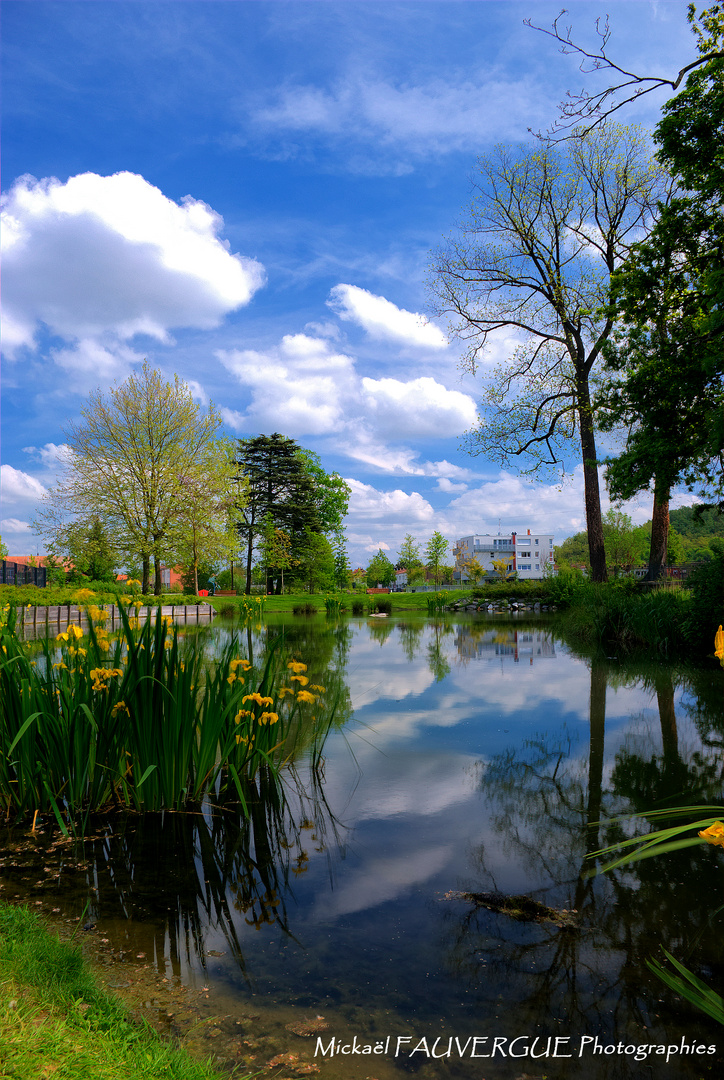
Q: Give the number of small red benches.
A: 2